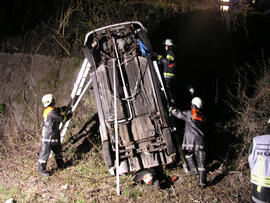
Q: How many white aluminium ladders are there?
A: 2